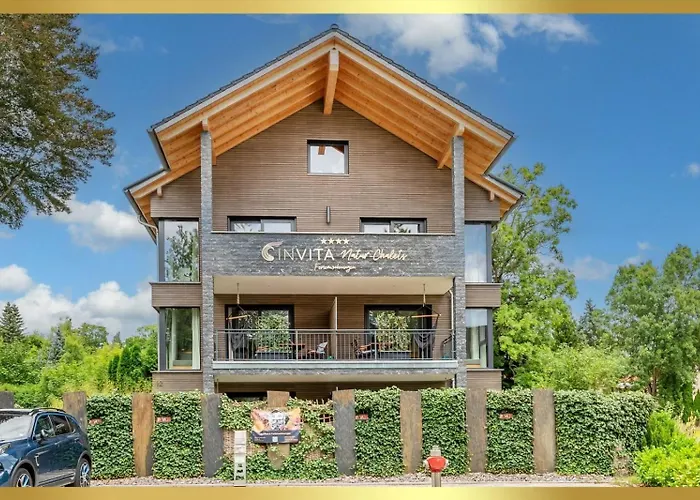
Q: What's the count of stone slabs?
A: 9